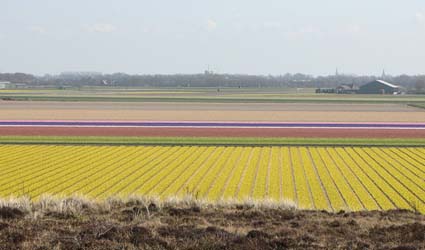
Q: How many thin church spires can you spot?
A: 2